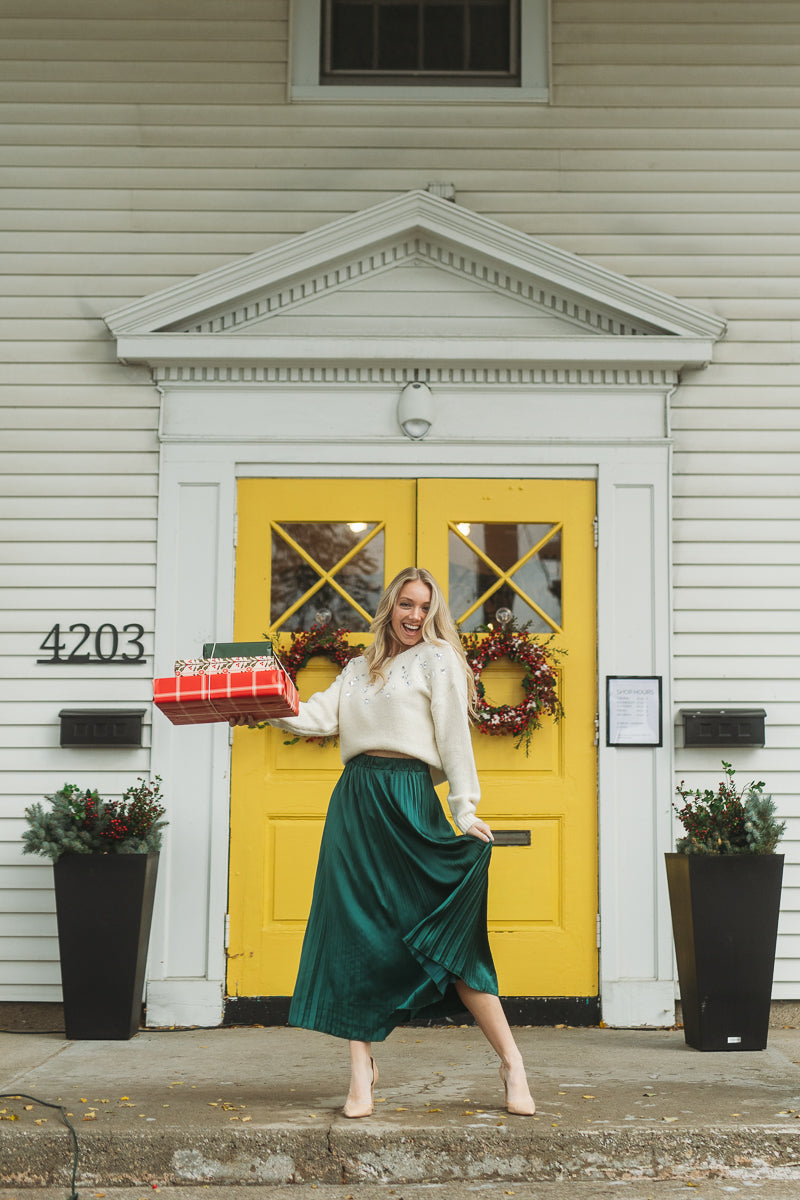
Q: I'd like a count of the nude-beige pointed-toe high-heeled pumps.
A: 2